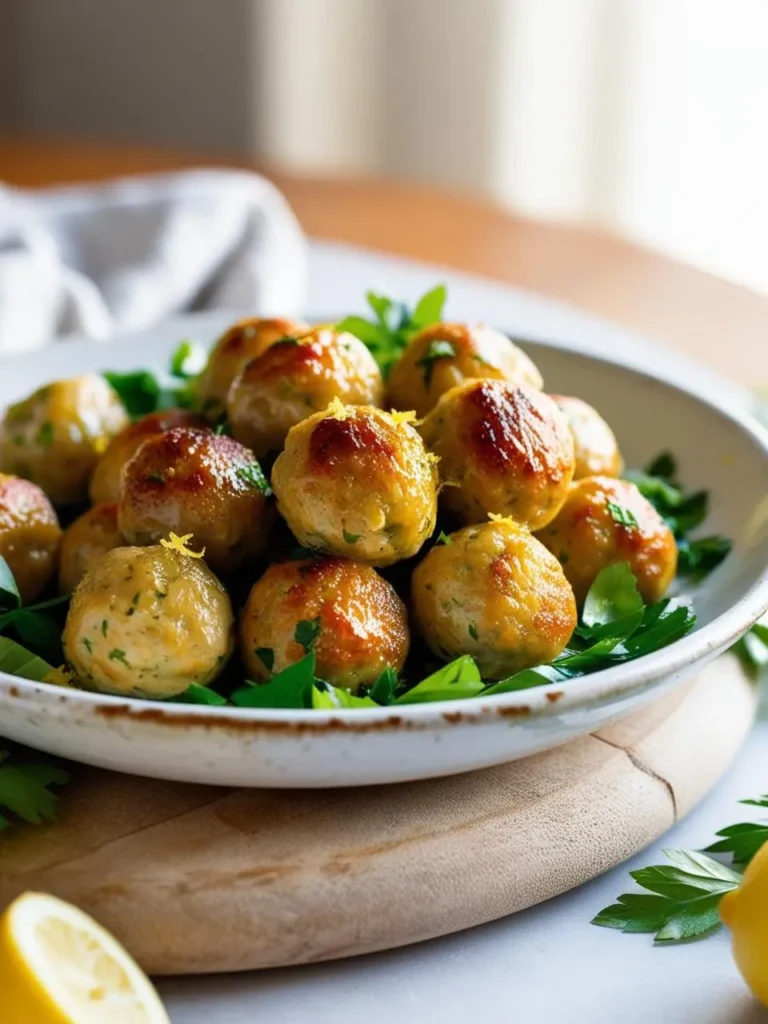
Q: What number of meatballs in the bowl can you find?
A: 15